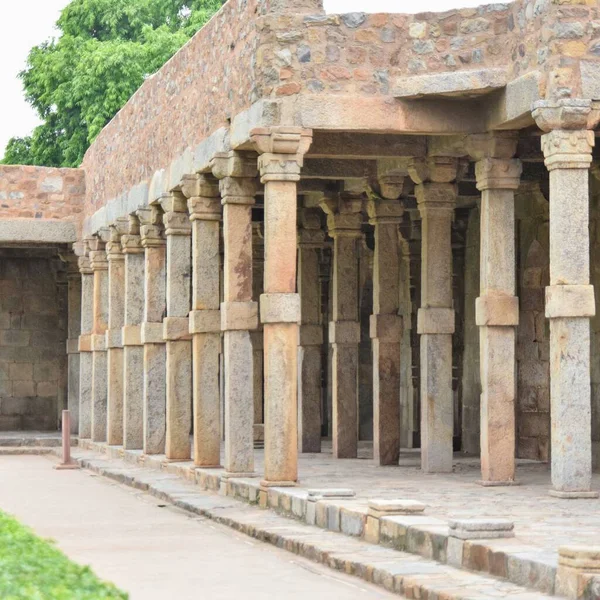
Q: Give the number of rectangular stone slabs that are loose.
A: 4